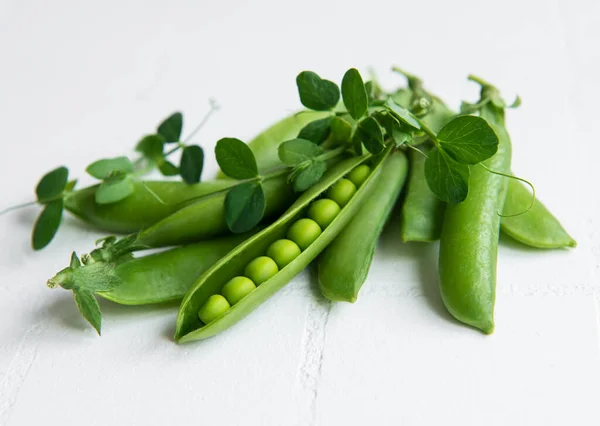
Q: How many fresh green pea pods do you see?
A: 9